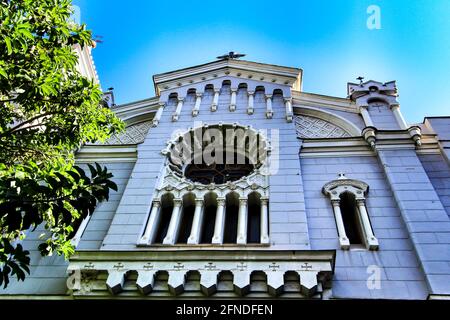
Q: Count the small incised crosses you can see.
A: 8